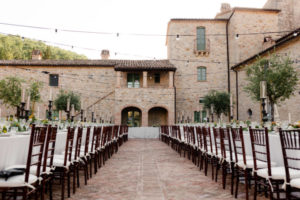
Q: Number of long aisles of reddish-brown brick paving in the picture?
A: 1